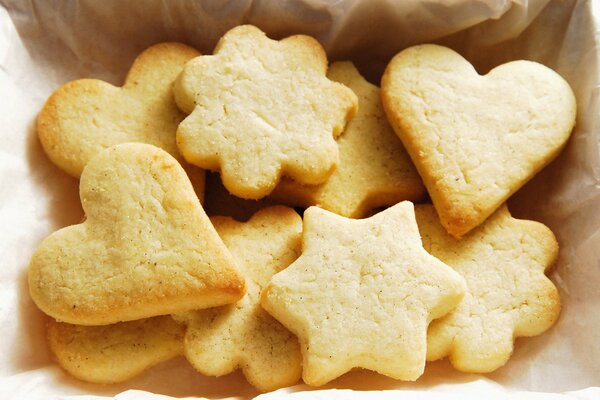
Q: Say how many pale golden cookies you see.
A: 9